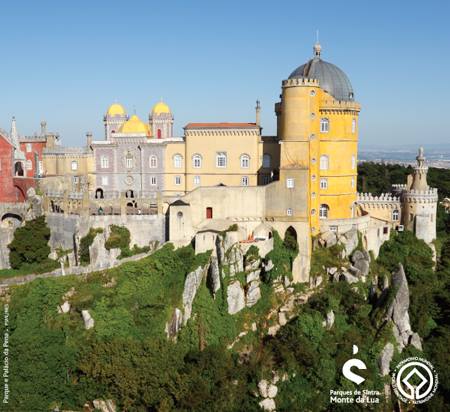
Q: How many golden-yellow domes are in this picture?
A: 3